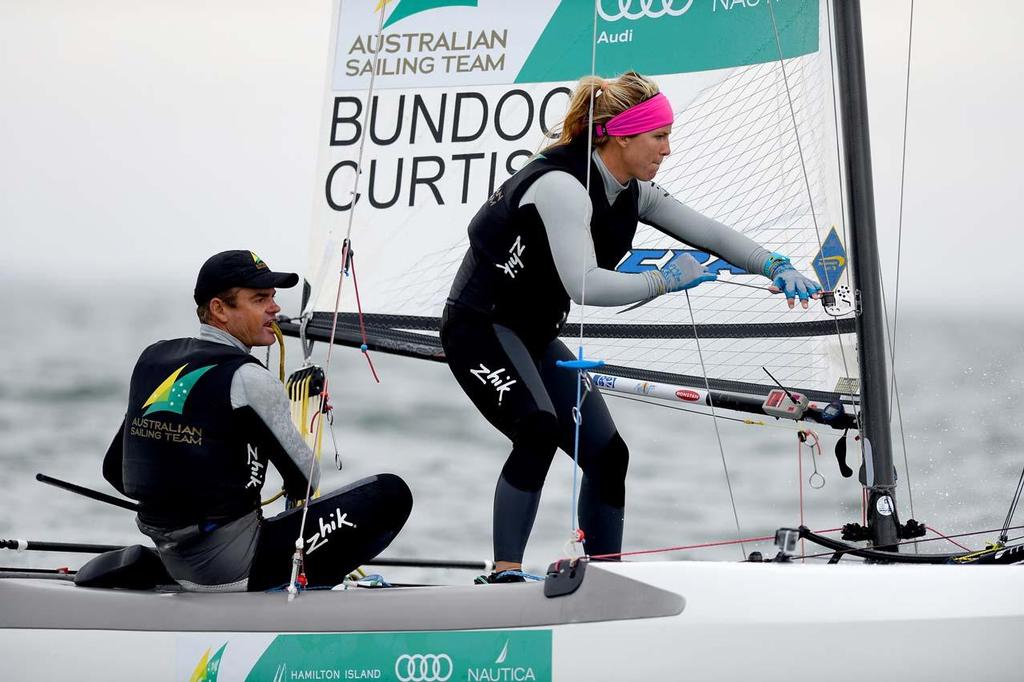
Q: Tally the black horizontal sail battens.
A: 2